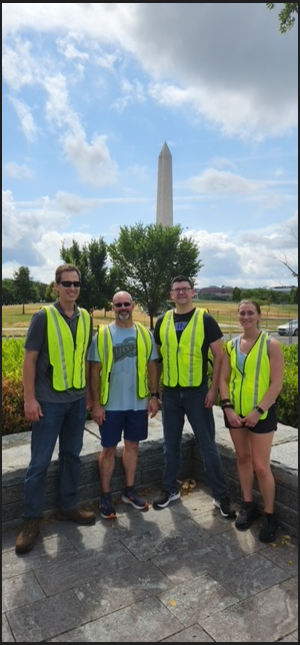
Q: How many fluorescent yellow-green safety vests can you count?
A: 4